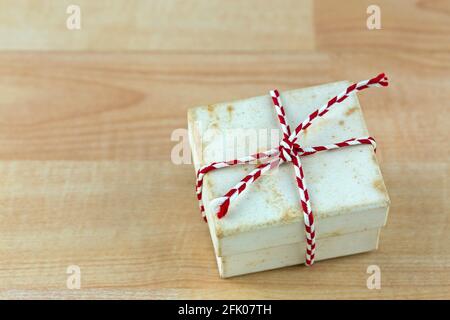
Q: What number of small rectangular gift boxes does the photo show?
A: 1